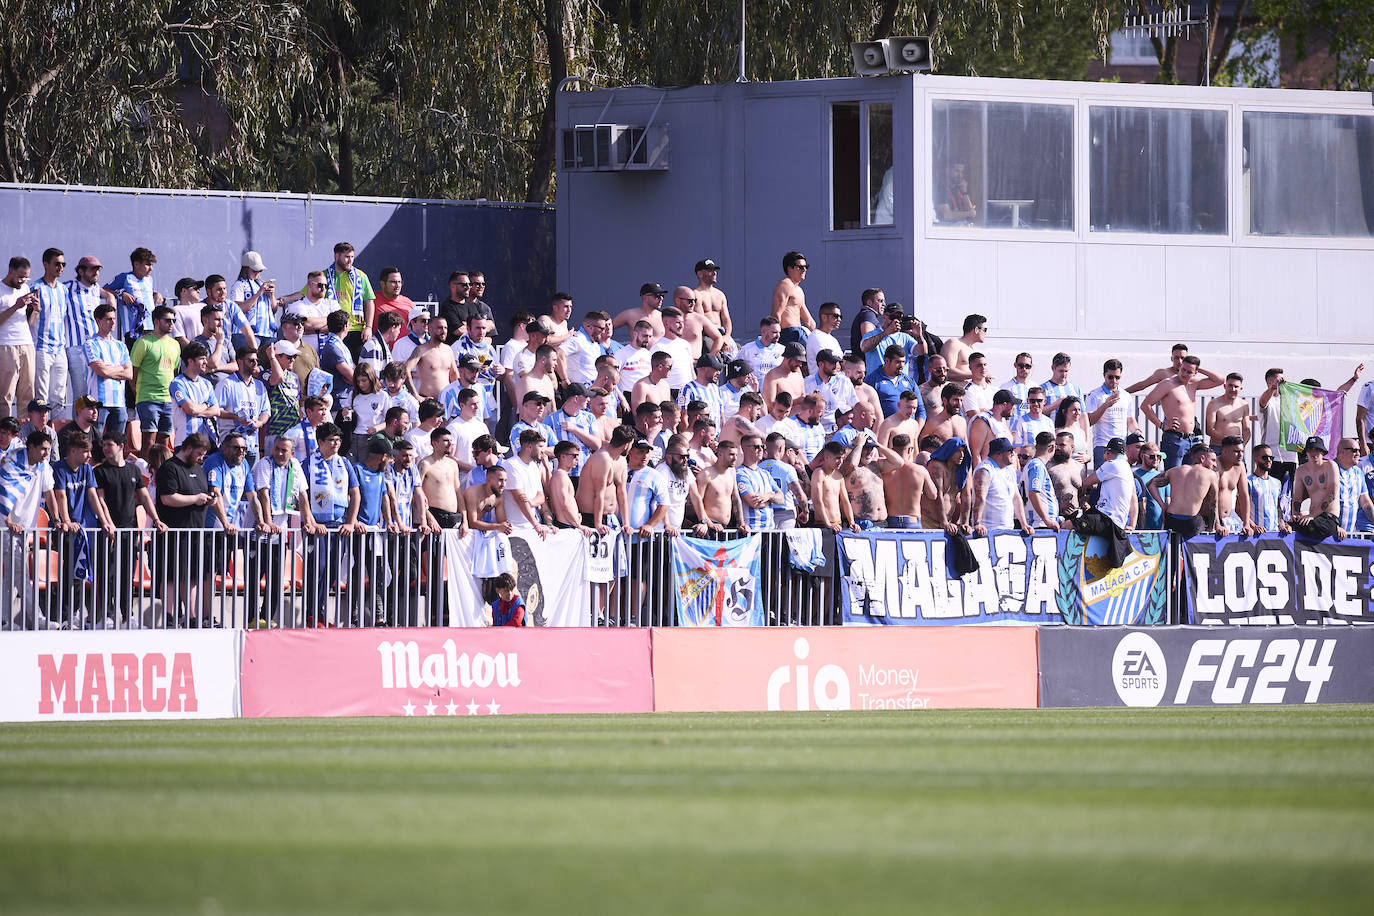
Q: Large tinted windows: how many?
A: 3